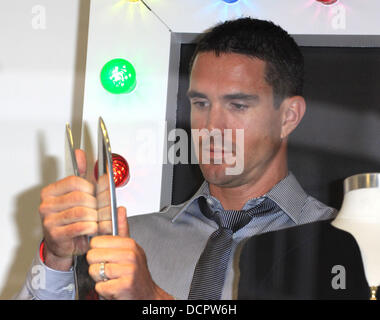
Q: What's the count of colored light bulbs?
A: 5